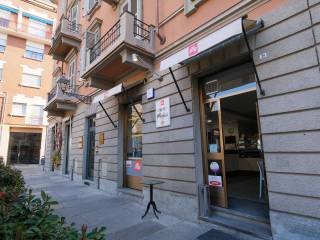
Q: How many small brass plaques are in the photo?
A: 2